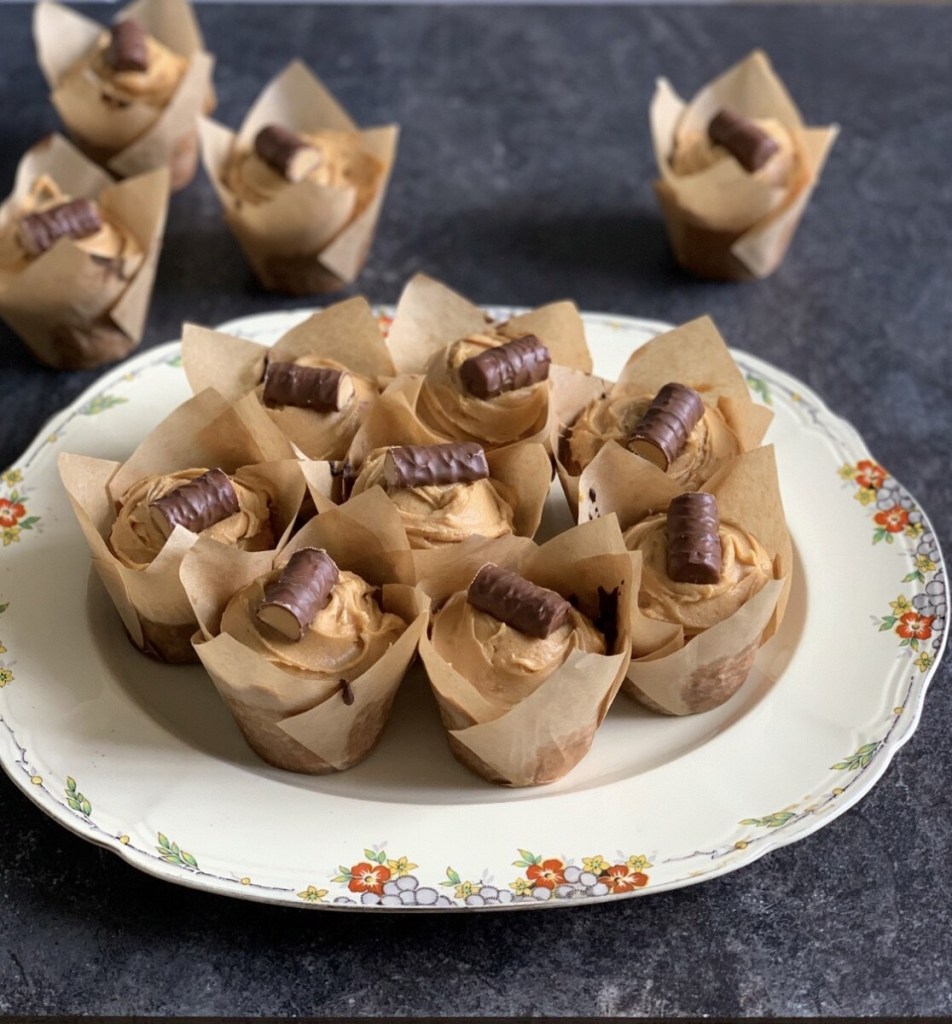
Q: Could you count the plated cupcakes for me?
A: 8